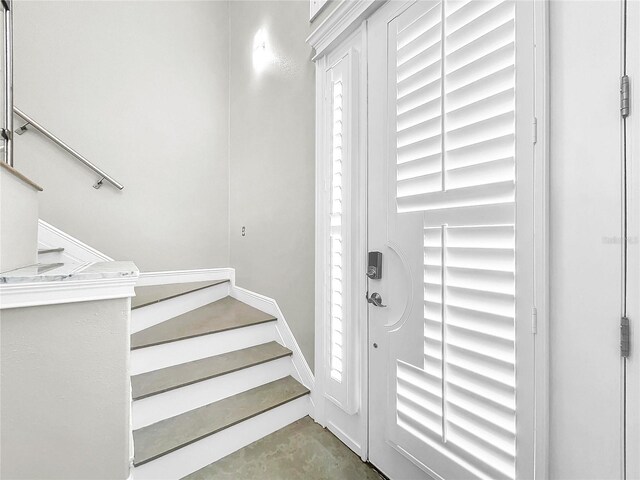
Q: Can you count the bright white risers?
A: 4